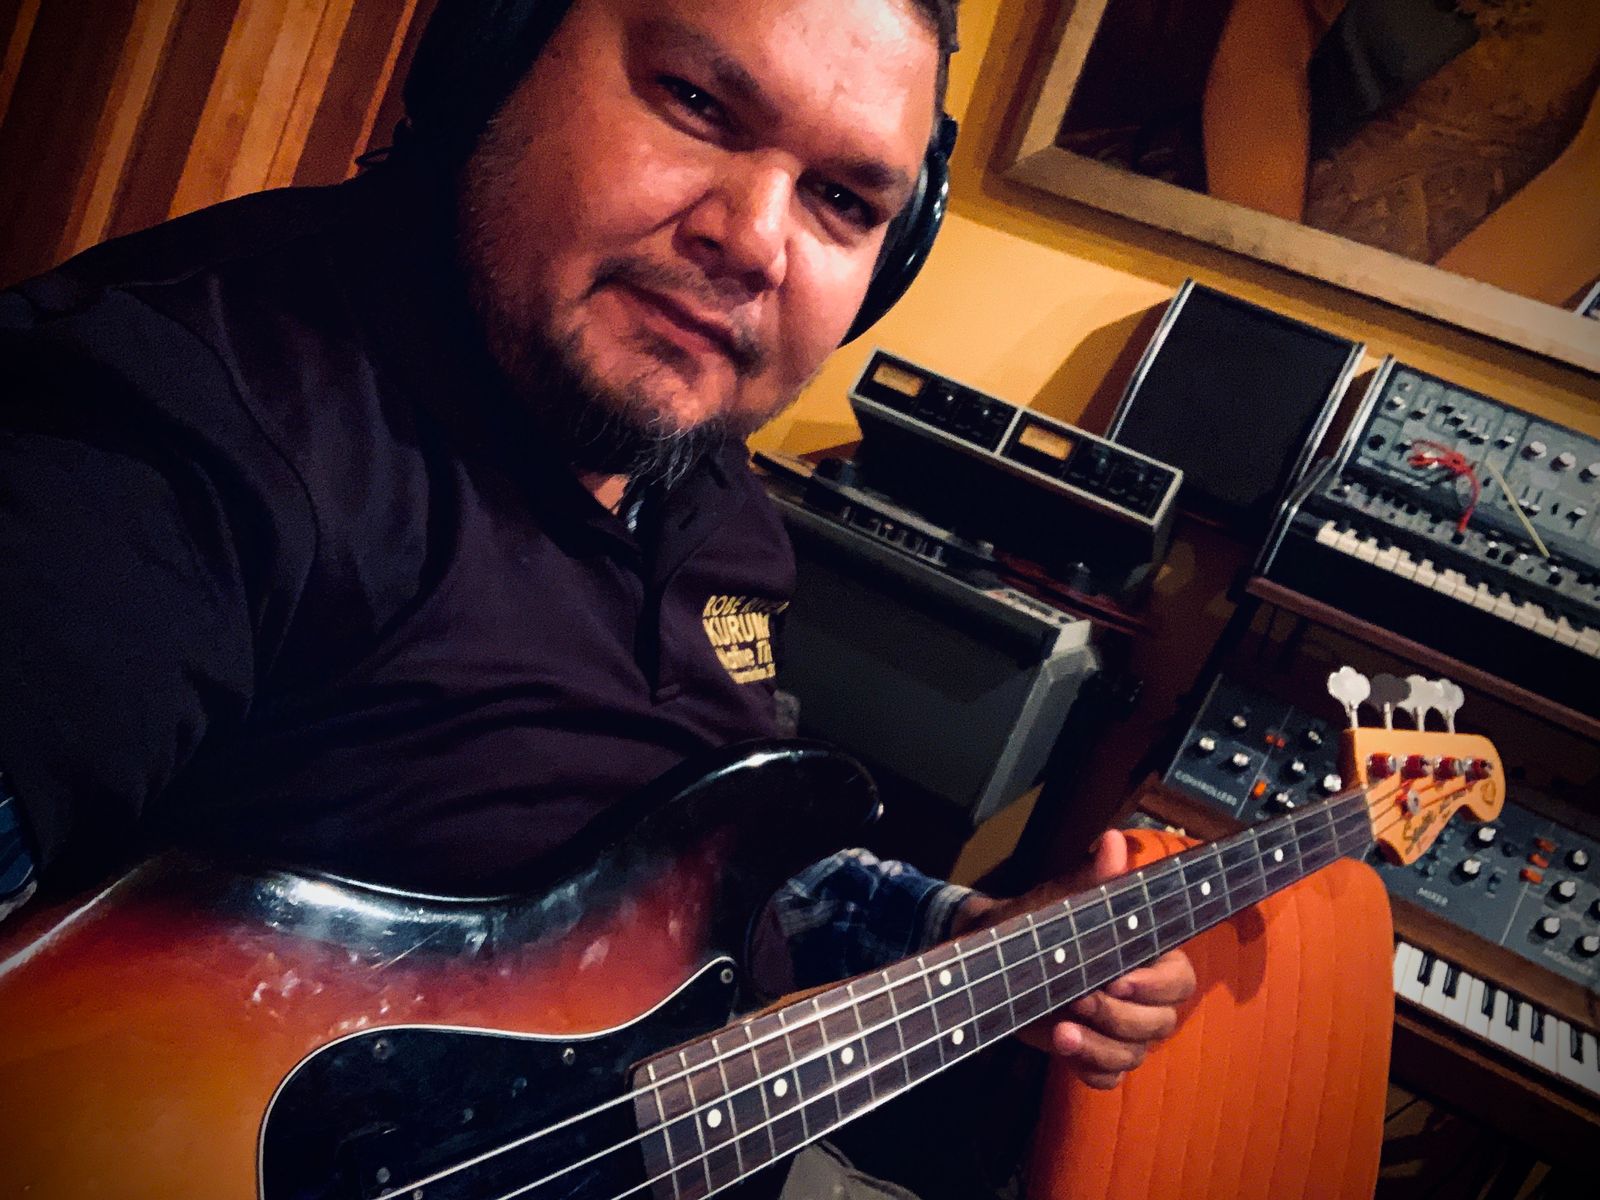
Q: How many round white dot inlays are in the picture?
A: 9